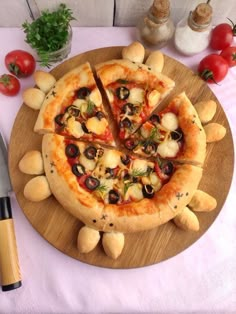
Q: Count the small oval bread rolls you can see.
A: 12